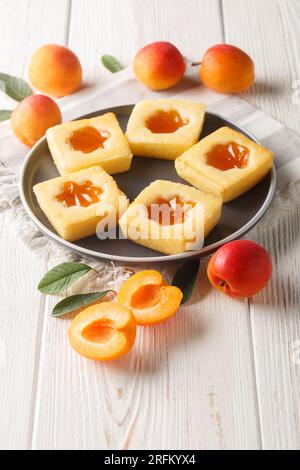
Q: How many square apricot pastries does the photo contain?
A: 5